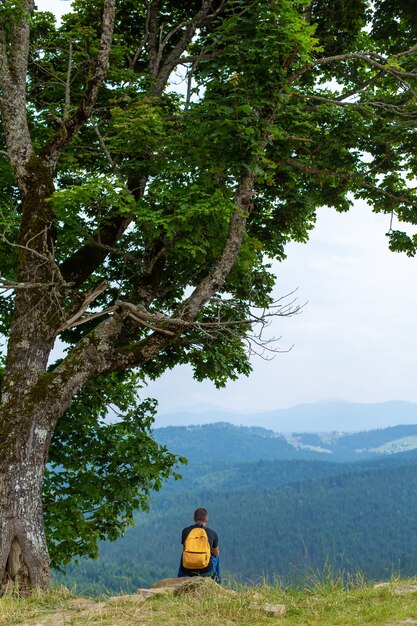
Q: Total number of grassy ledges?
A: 1